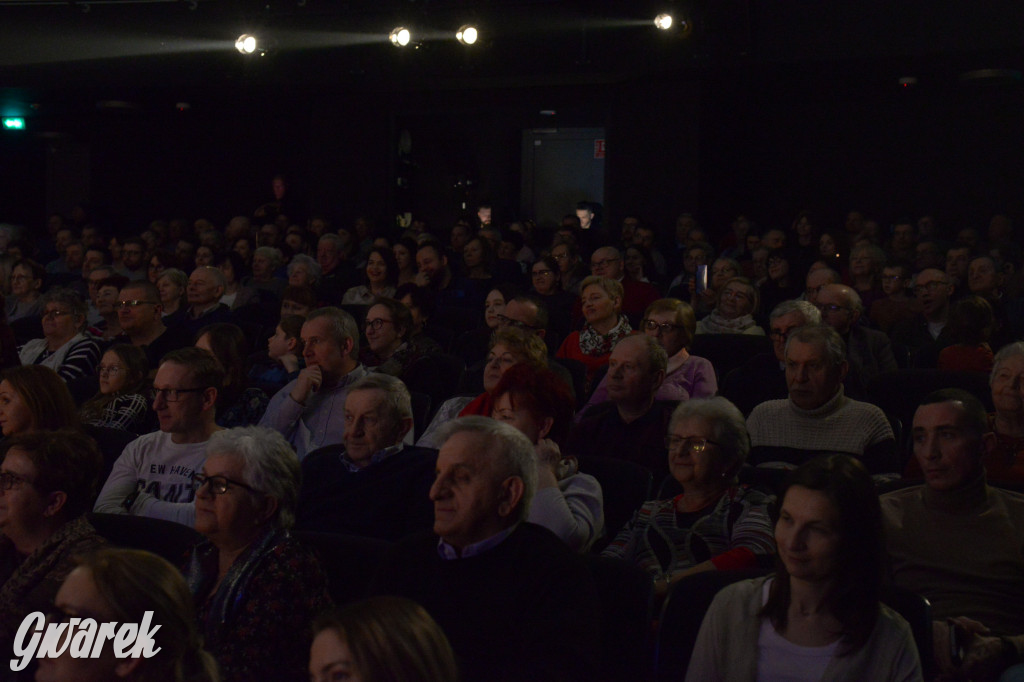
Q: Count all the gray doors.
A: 1